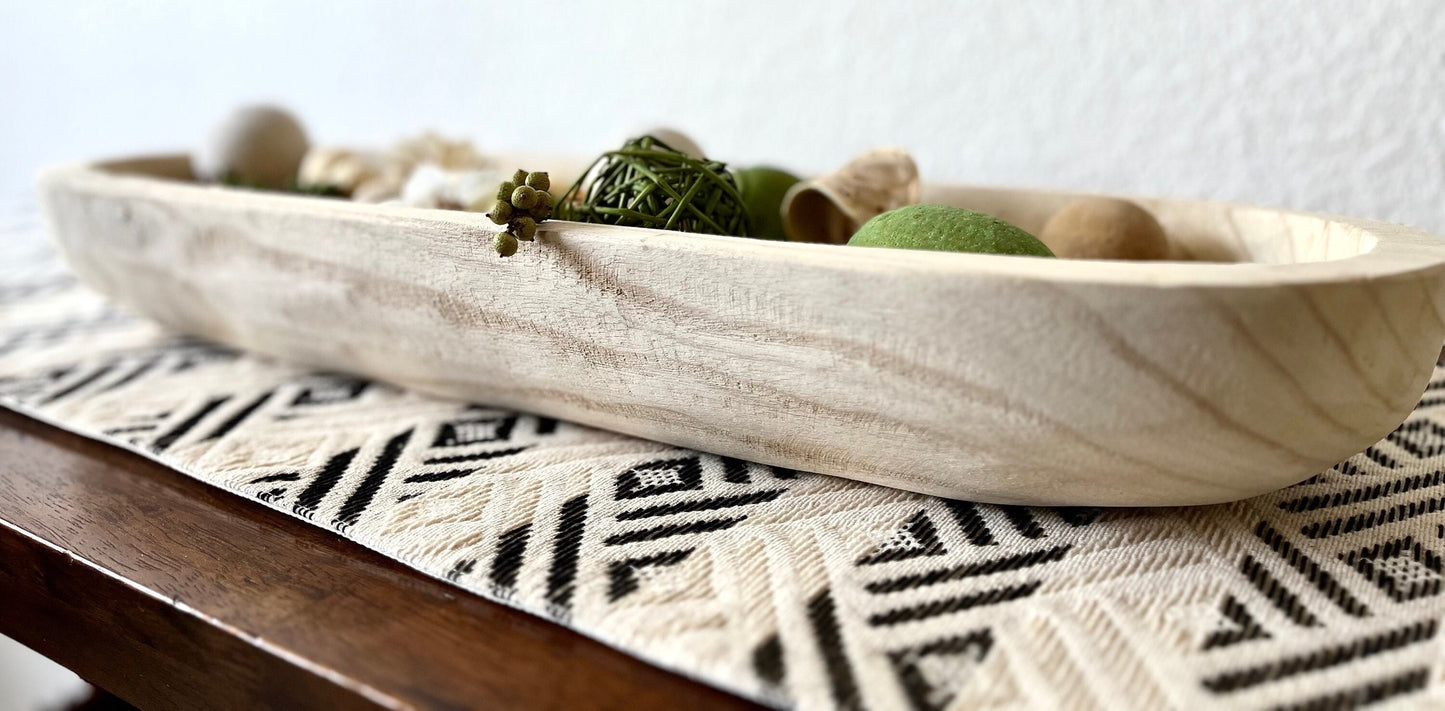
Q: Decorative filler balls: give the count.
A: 6